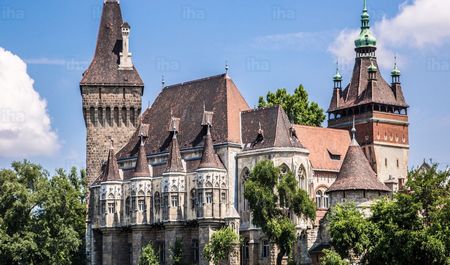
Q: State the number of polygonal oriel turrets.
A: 4